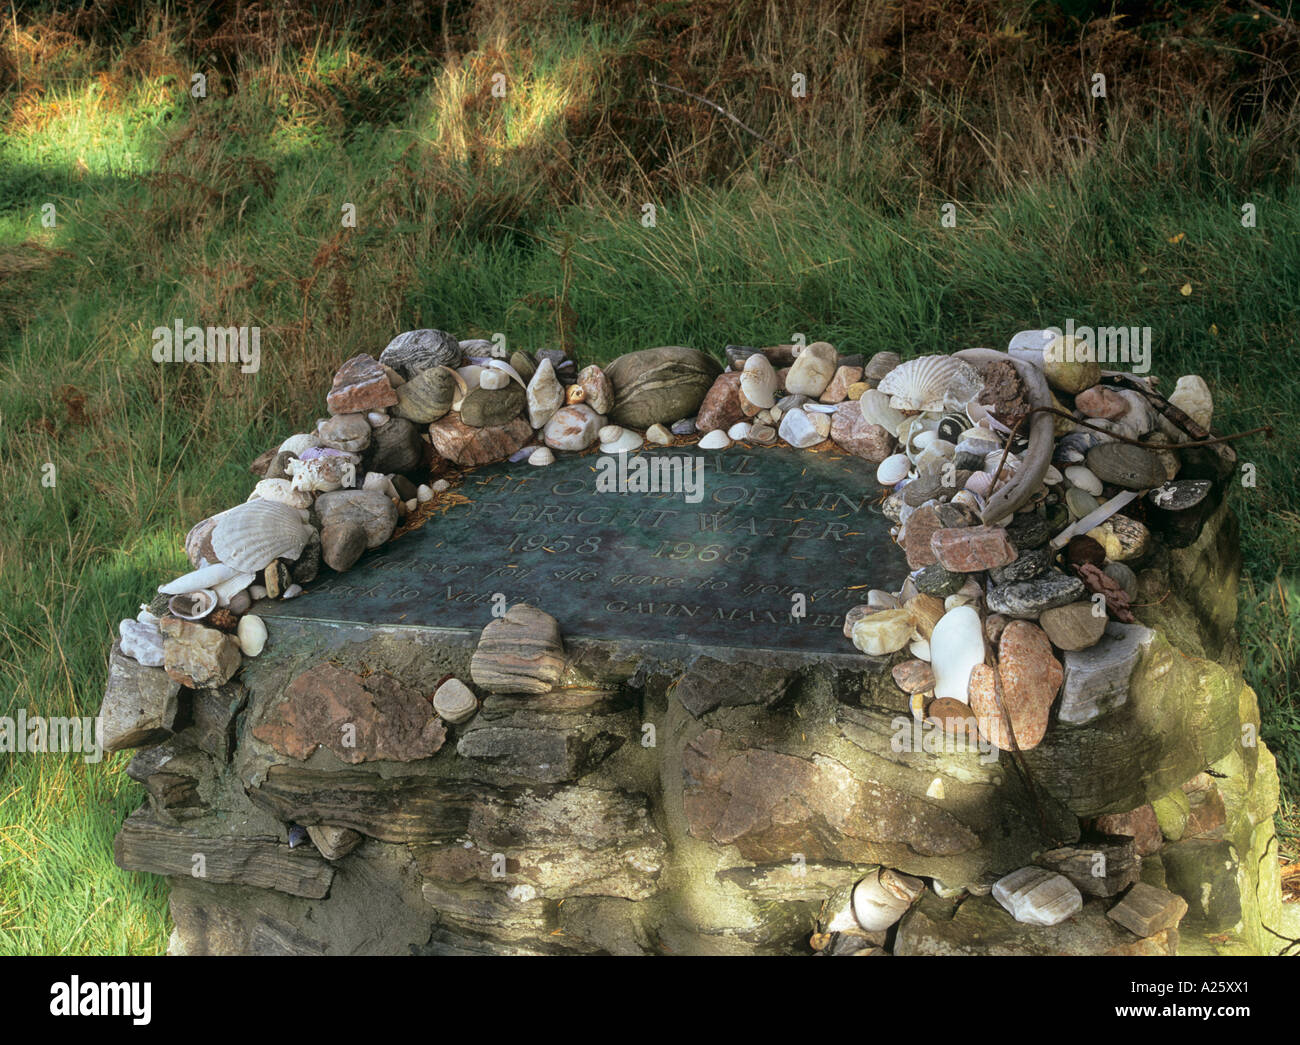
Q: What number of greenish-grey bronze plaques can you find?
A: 1